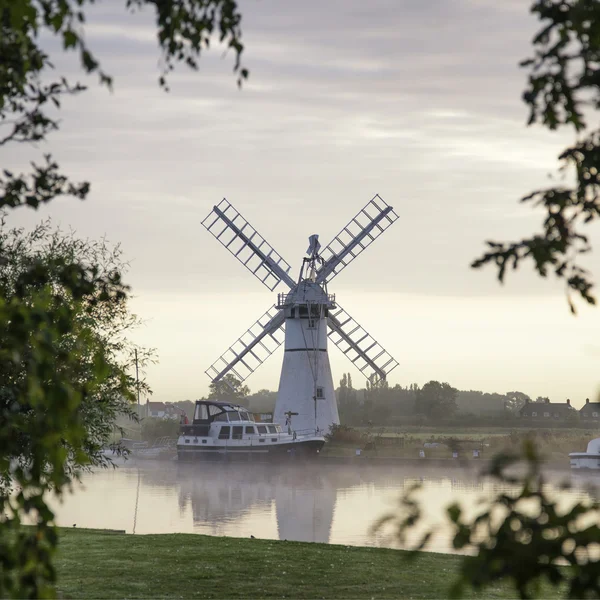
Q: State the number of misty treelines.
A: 1